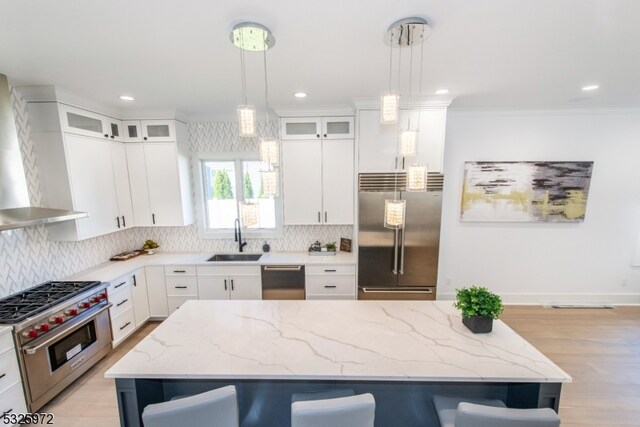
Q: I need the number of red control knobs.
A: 7